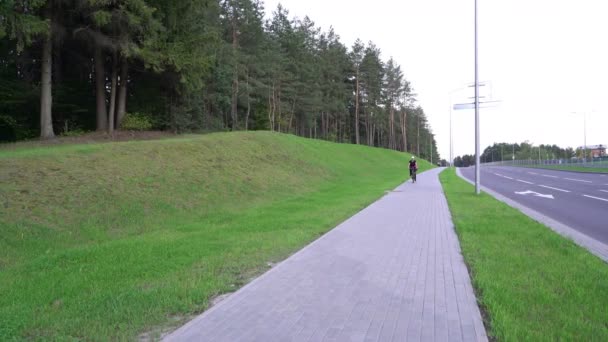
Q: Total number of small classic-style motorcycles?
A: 0